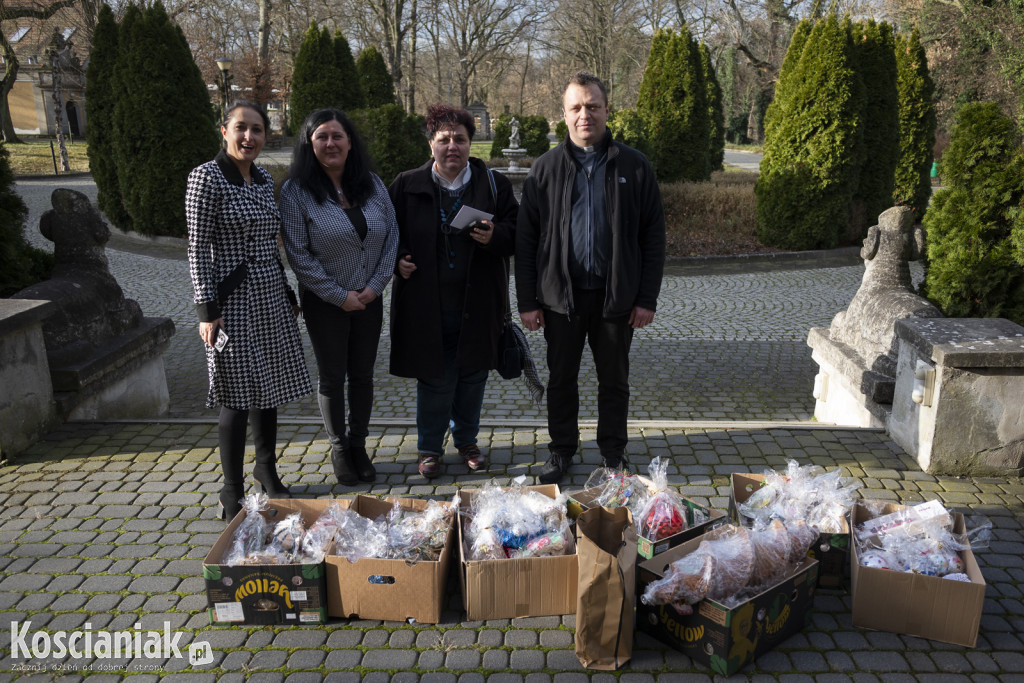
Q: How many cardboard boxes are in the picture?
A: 7